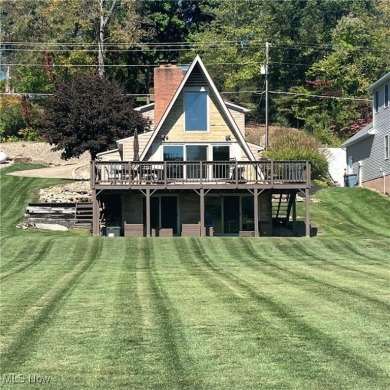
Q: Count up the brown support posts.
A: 5